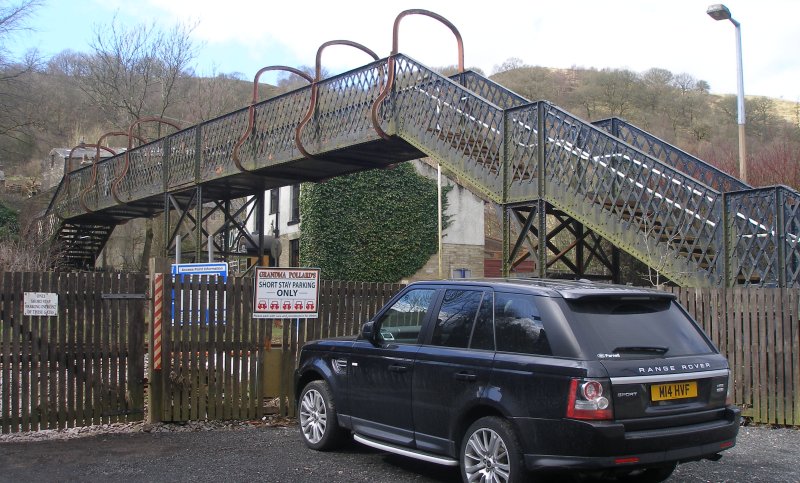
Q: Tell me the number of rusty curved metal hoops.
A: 6